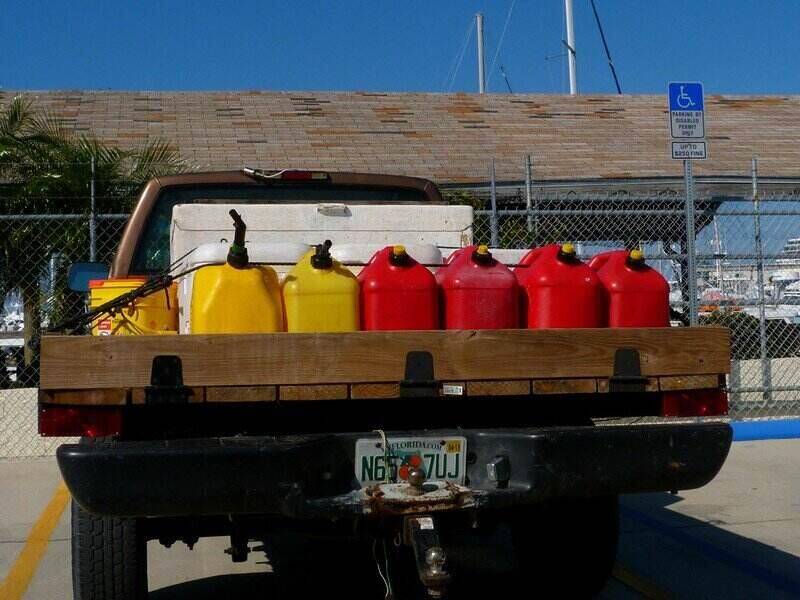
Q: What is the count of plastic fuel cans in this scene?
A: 6